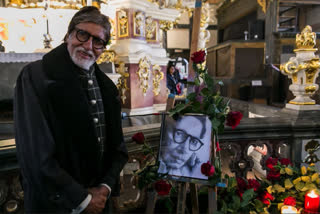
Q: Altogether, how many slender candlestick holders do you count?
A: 1